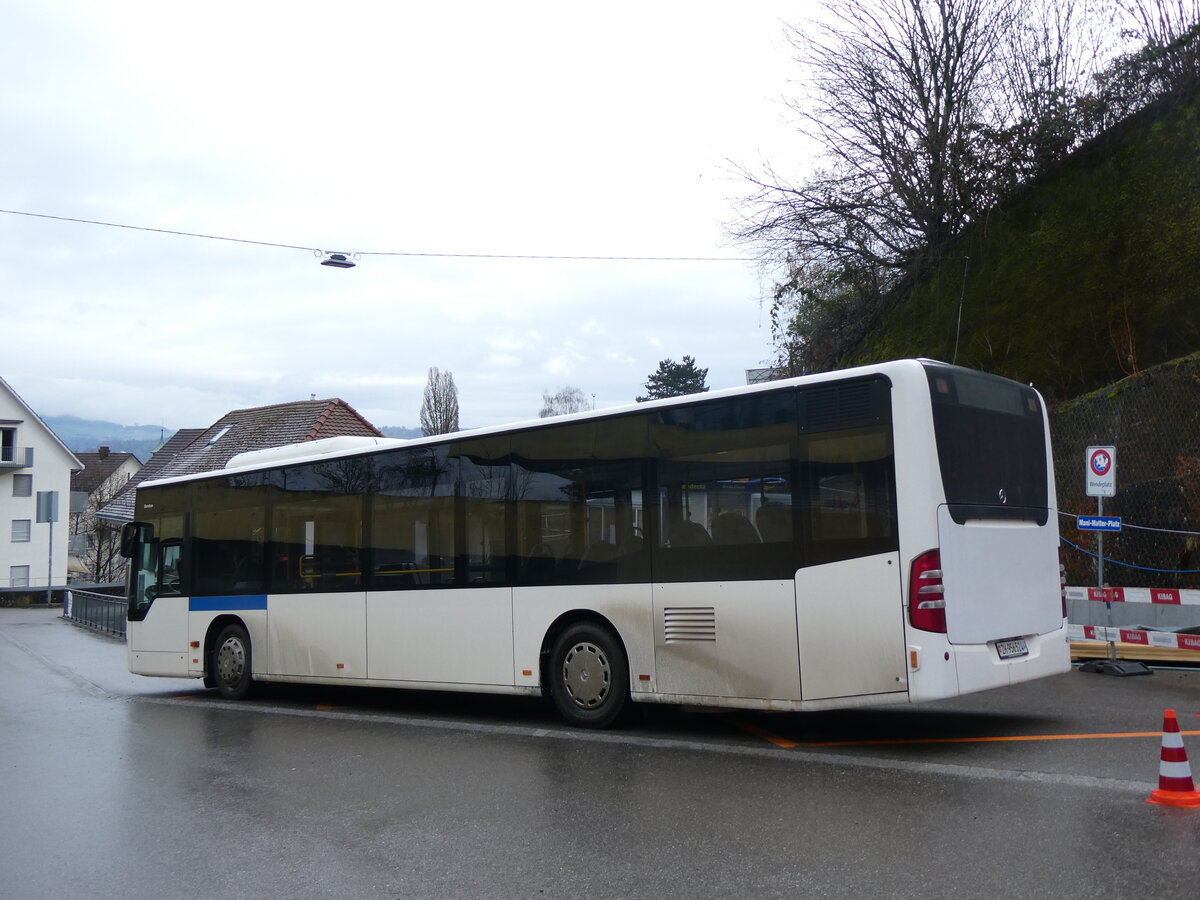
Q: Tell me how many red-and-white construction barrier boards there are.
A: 2